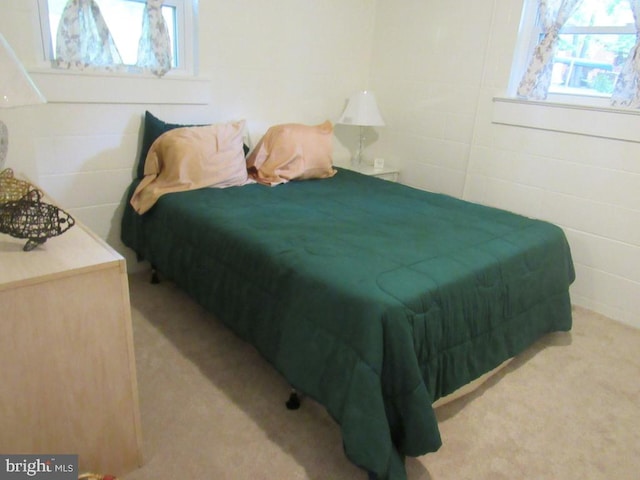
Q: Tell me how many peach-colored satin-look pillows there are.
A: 2